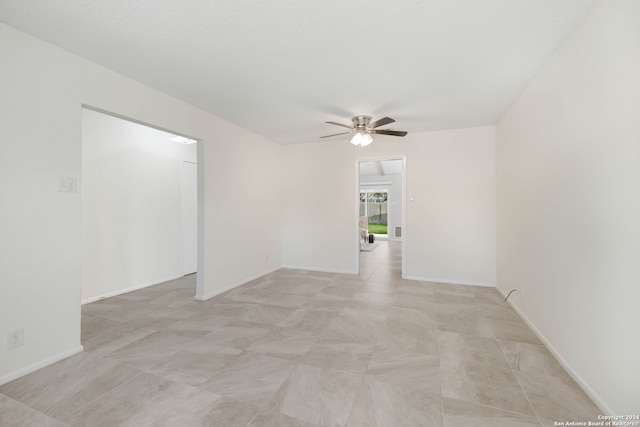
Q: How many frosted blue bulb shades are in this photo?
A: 0